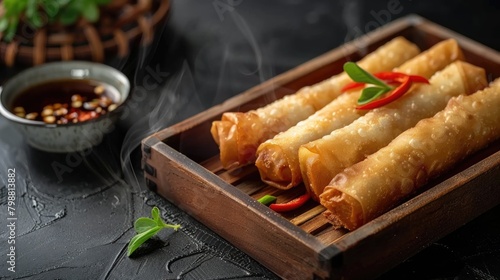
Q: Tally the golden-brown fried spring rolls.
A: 4